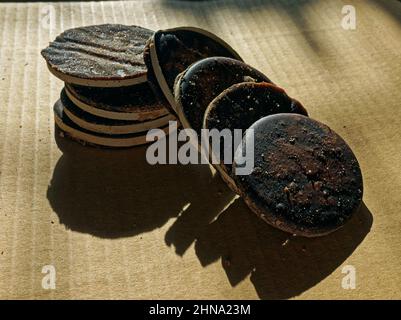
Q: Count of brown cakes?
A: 8